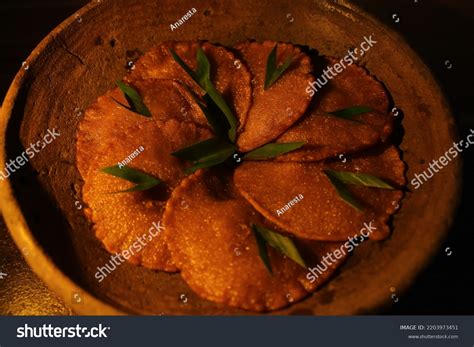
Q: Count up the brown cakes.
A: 7